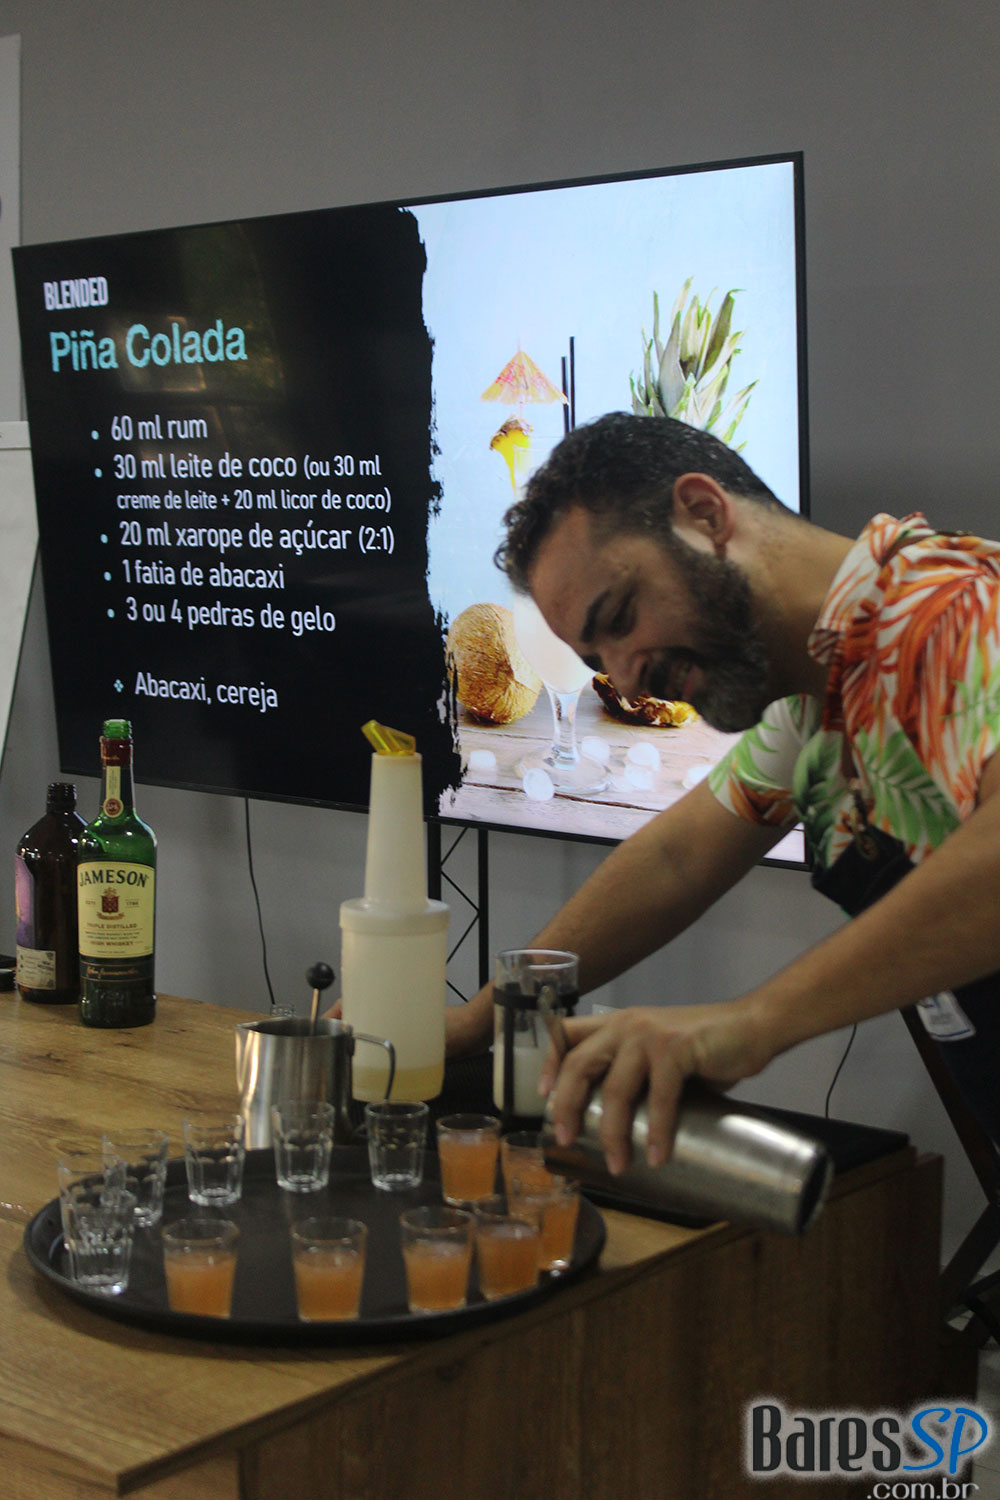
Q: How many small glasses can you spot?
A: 13